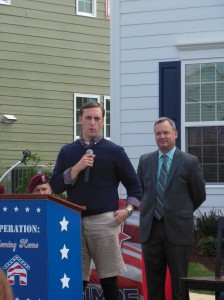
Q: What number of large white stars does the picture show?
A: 3